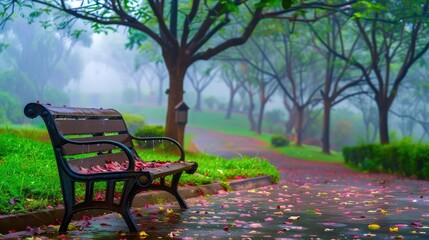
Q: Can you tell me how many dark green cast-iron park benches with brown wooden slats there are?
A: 1